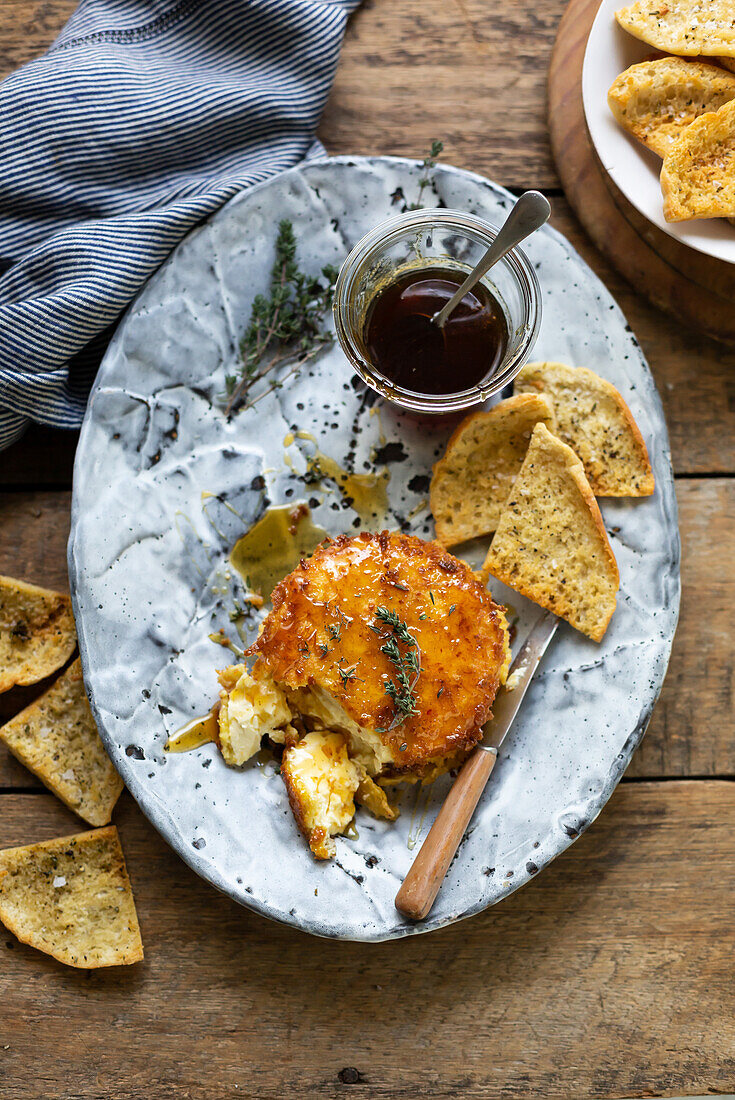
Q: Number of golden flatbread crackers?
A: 9